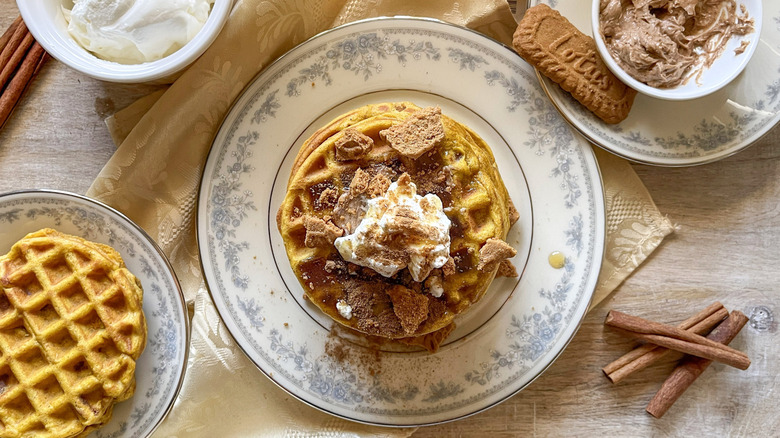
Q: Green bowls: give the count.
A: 0